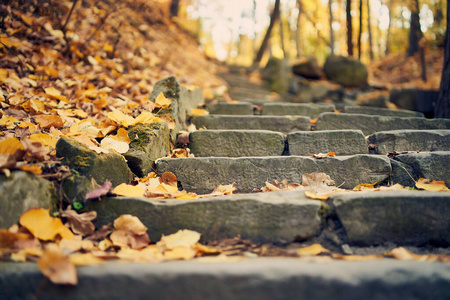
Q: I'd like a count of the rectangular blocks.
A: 13